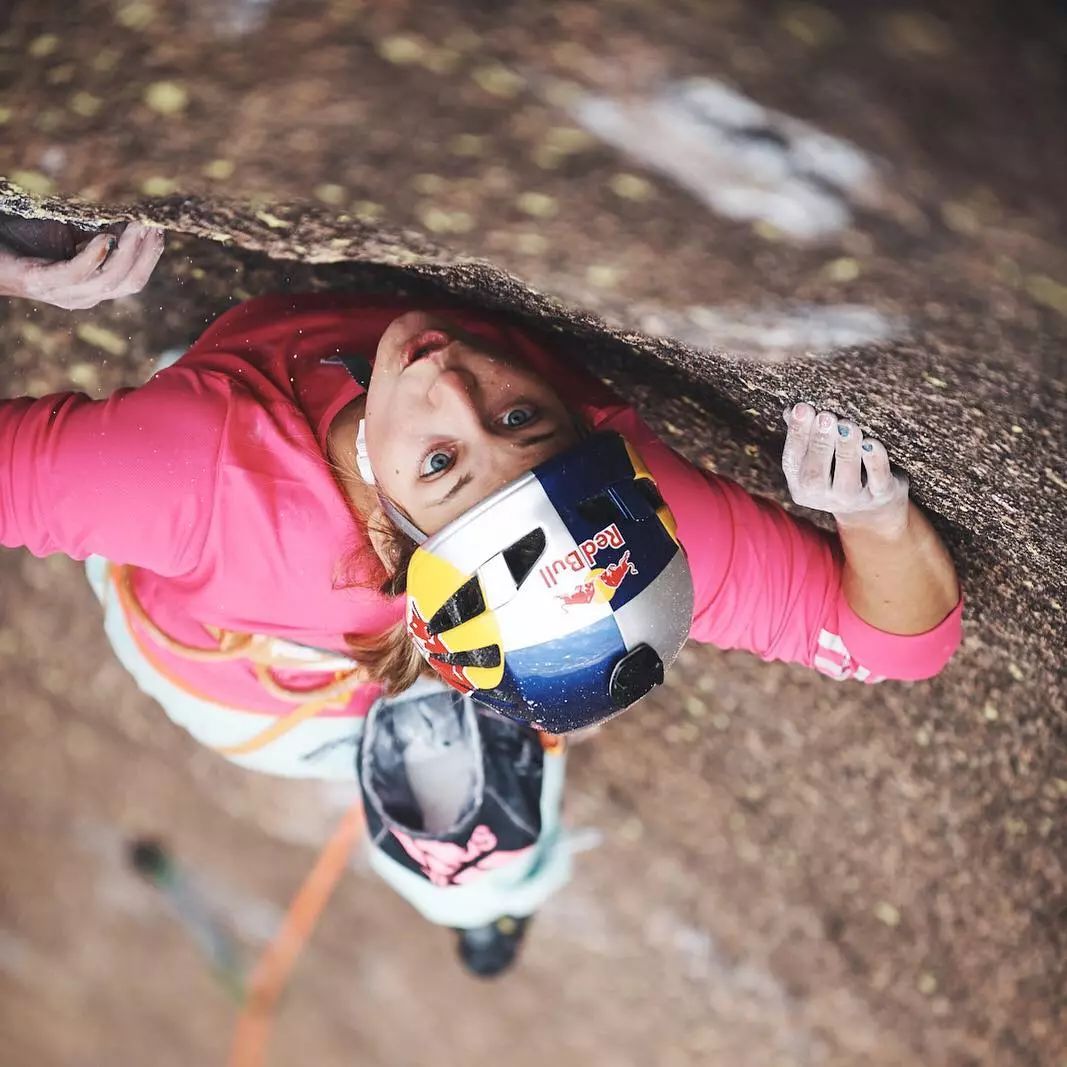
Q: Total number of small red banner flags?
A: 0